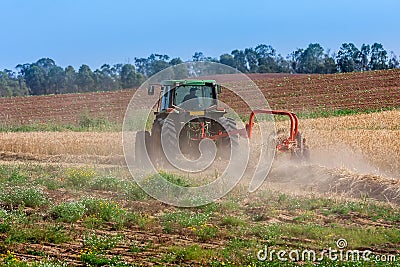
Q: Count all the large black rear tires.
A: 2